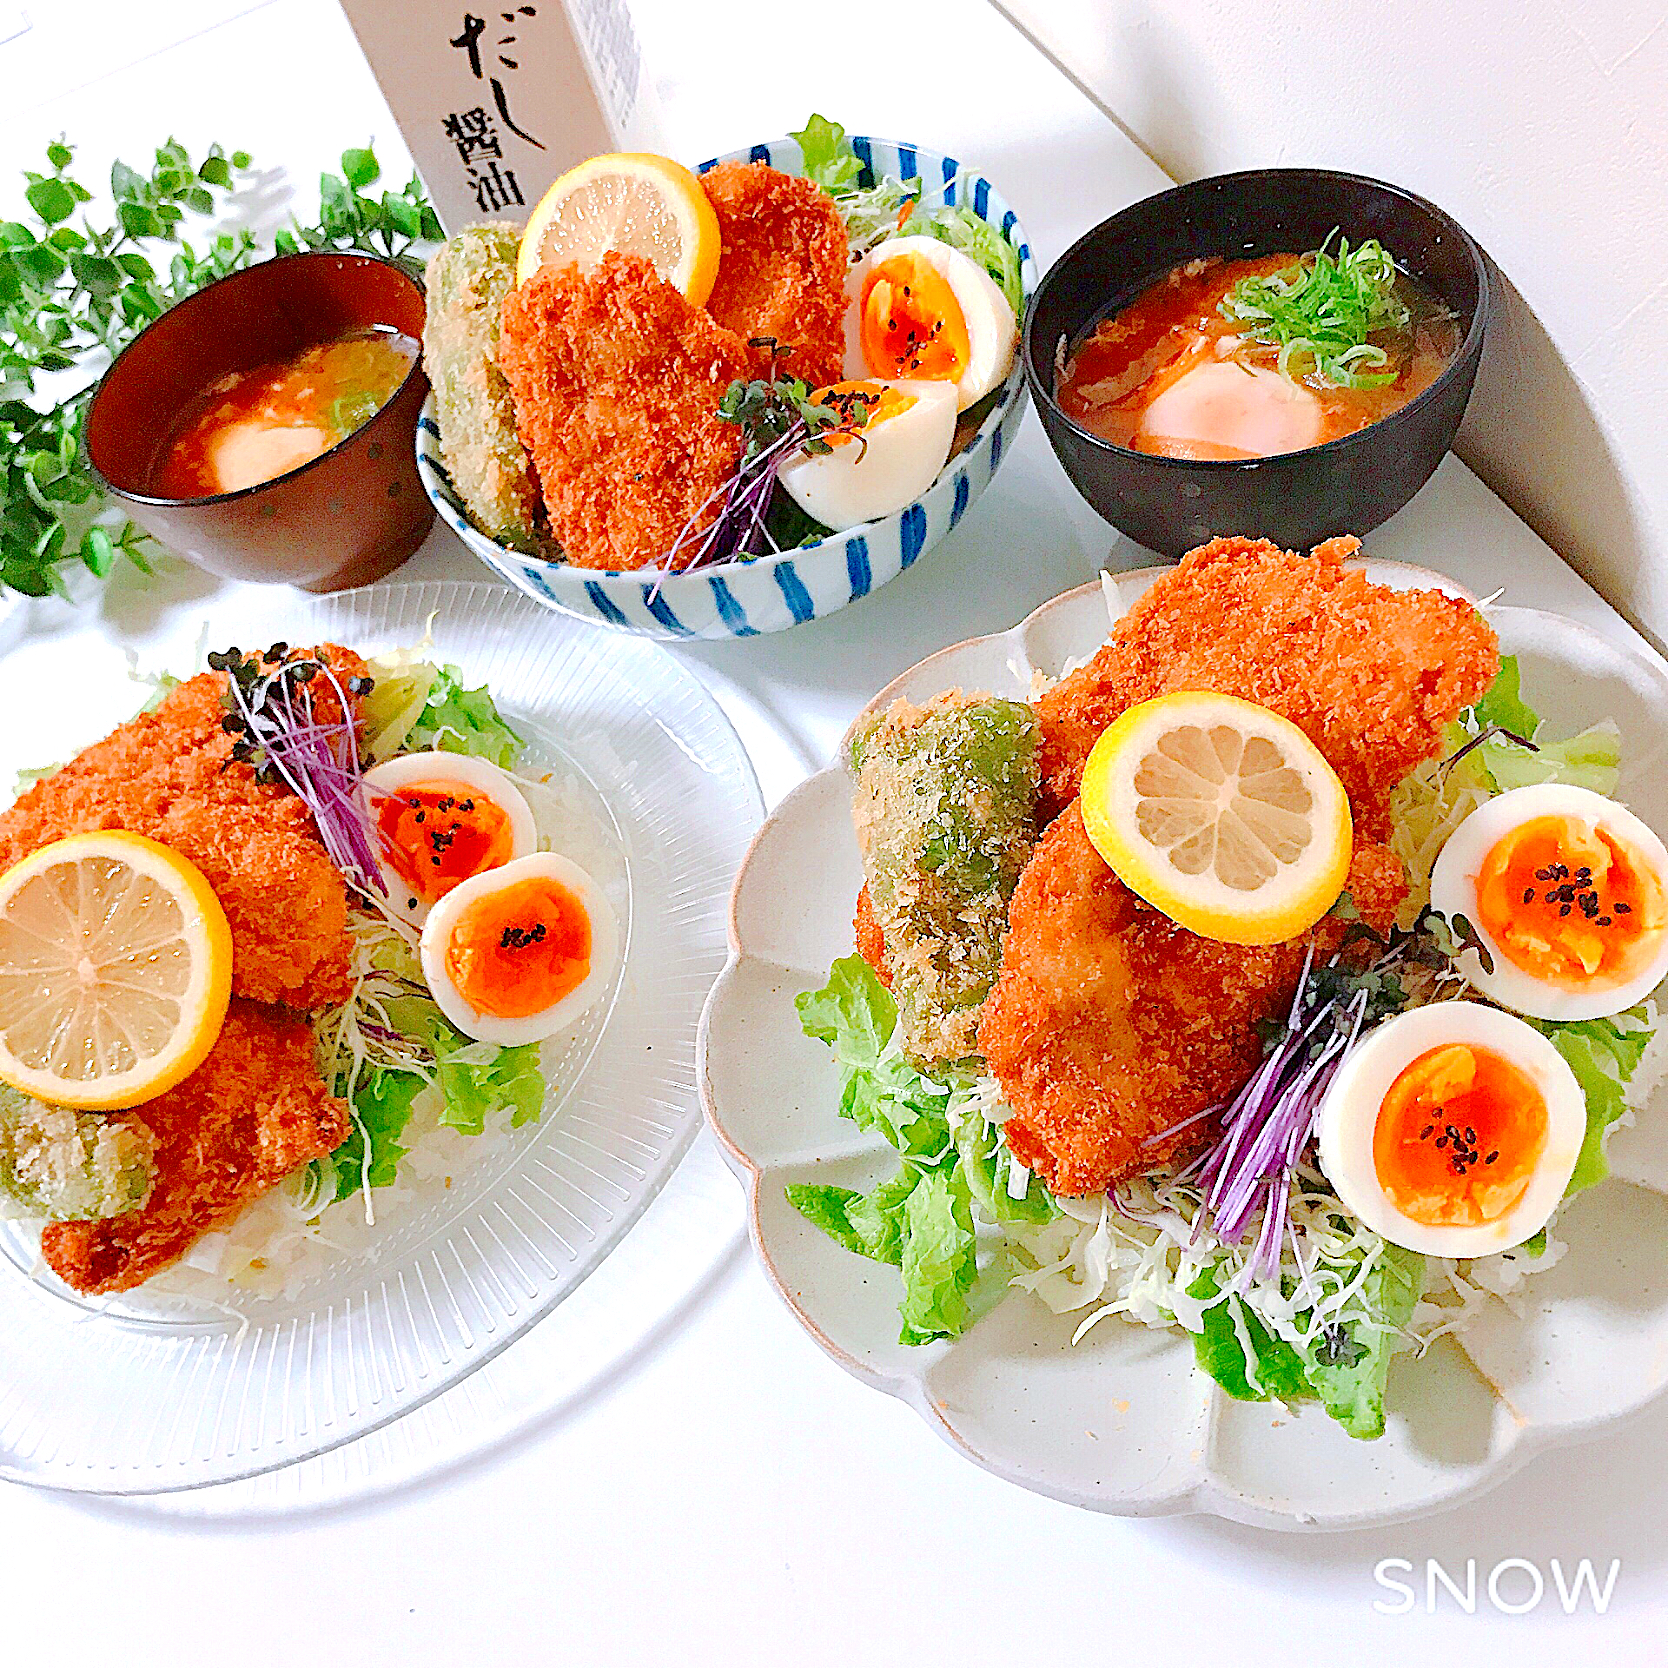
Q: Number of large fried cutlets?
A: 6